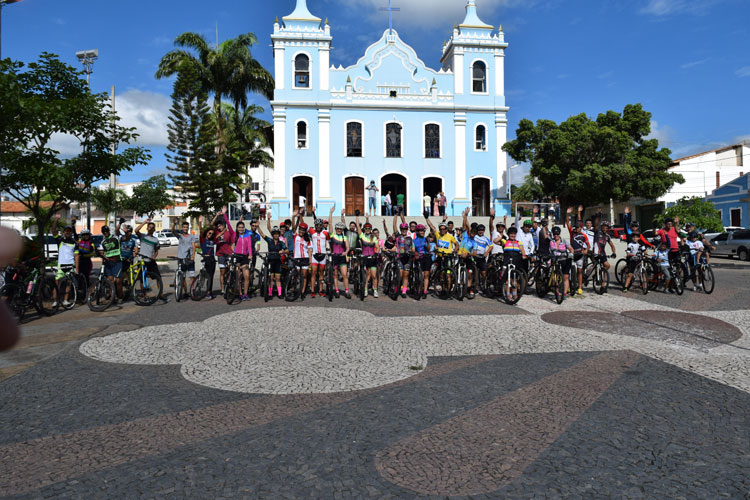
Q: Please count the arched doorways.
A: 5